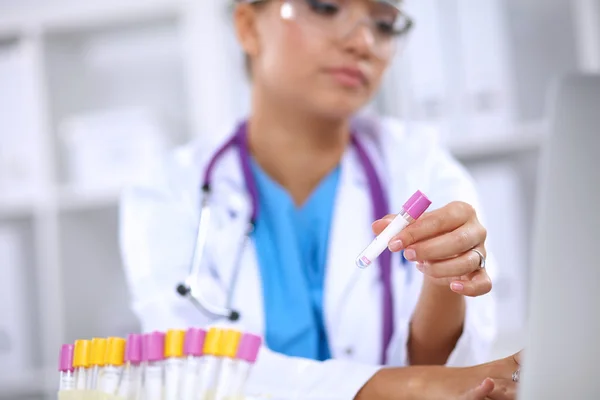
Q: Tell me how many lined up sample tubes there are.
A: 11